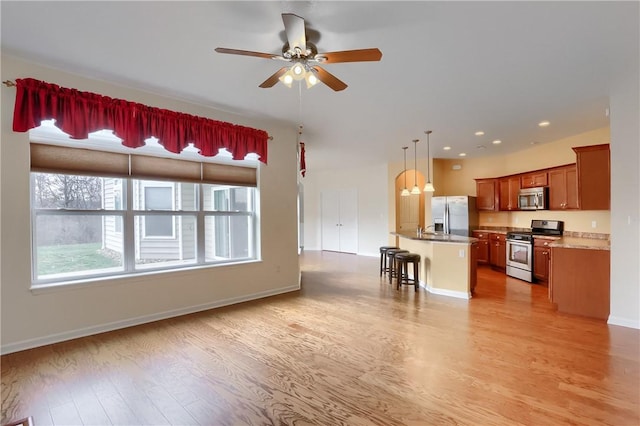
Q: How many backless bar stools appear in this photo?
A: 3